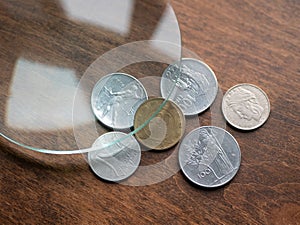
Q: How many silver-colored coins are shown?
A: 5